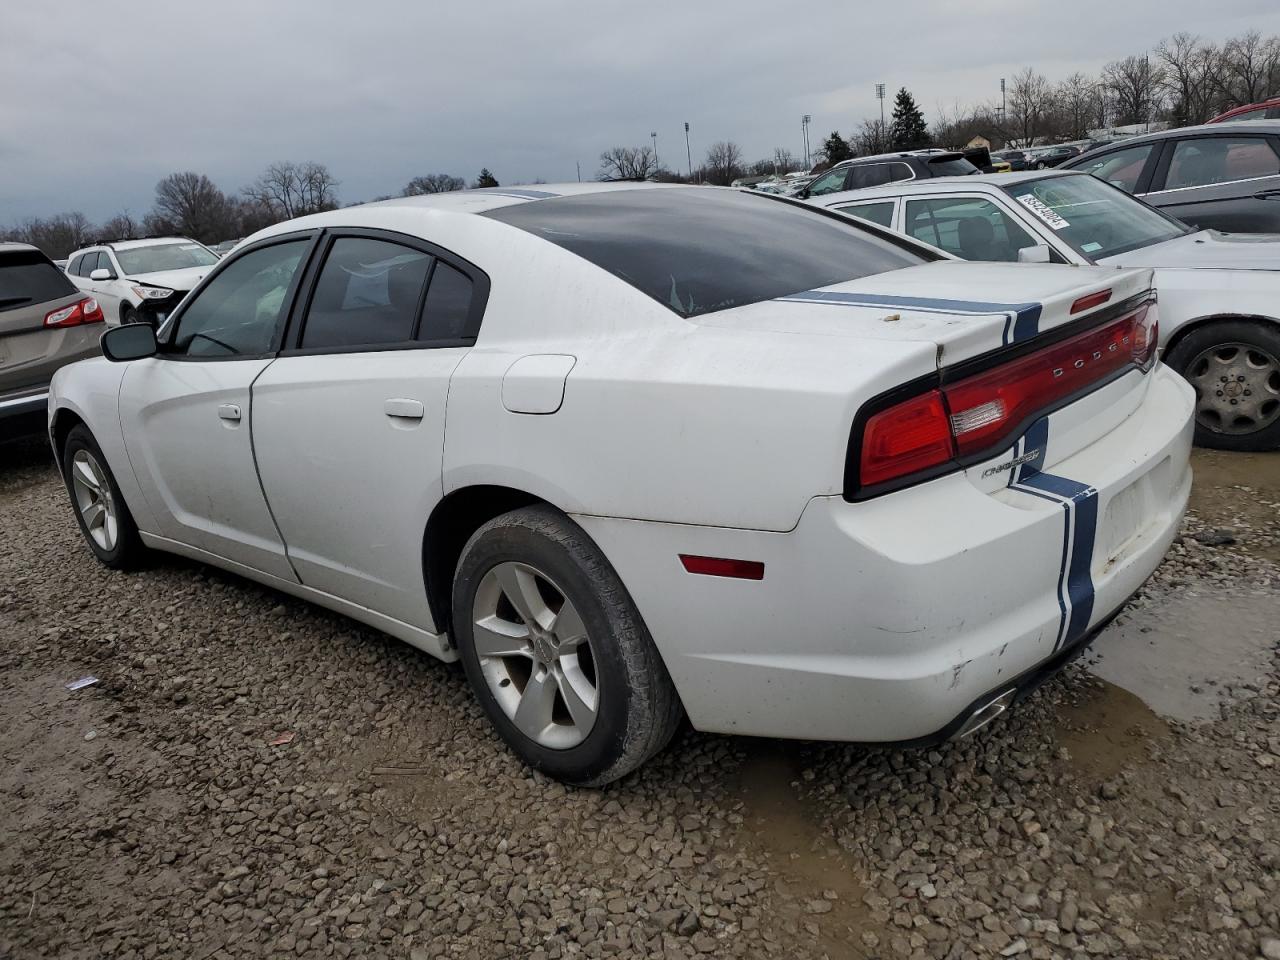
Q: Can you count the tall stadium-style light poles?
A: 6